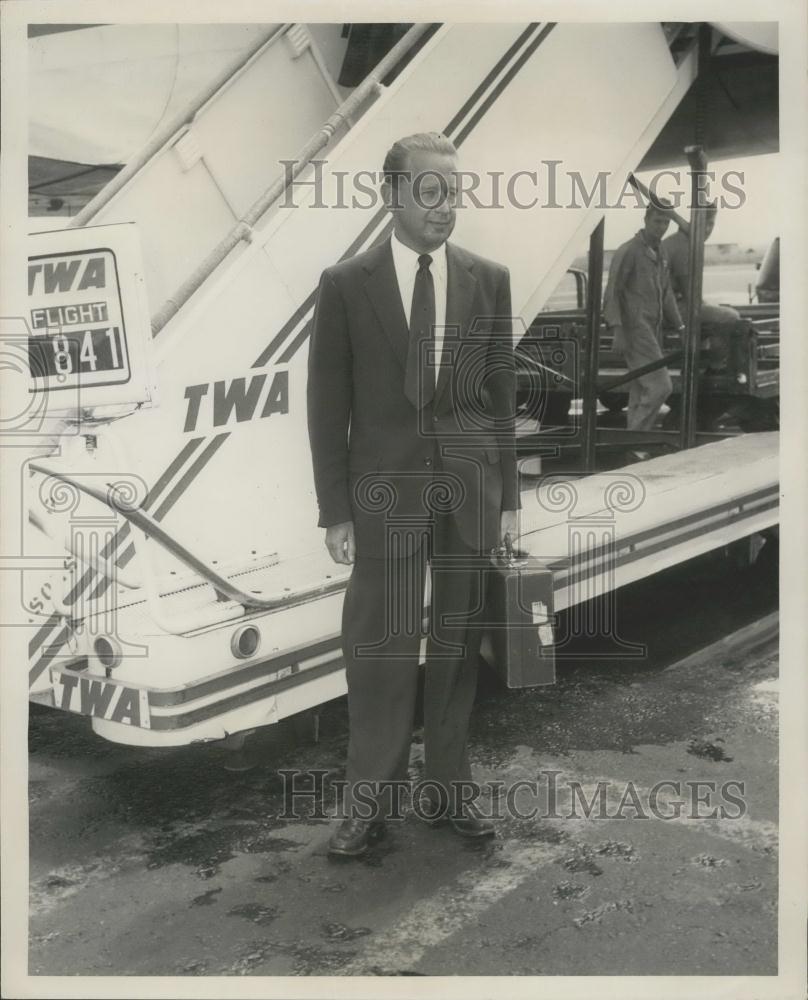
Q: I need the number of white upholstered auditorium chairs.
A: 0